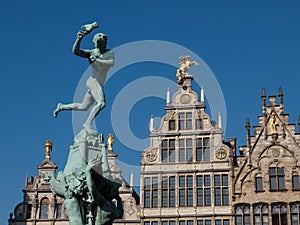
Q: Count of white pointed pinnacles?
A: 5